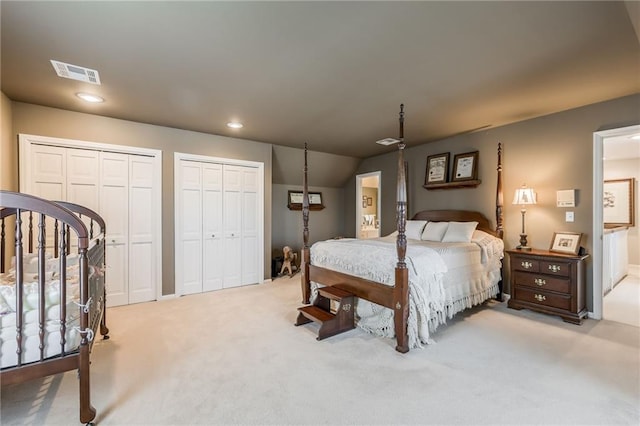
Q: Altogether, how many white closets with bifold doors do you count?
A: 2